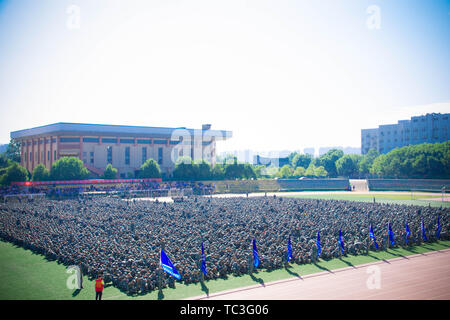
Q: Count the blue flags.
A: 11